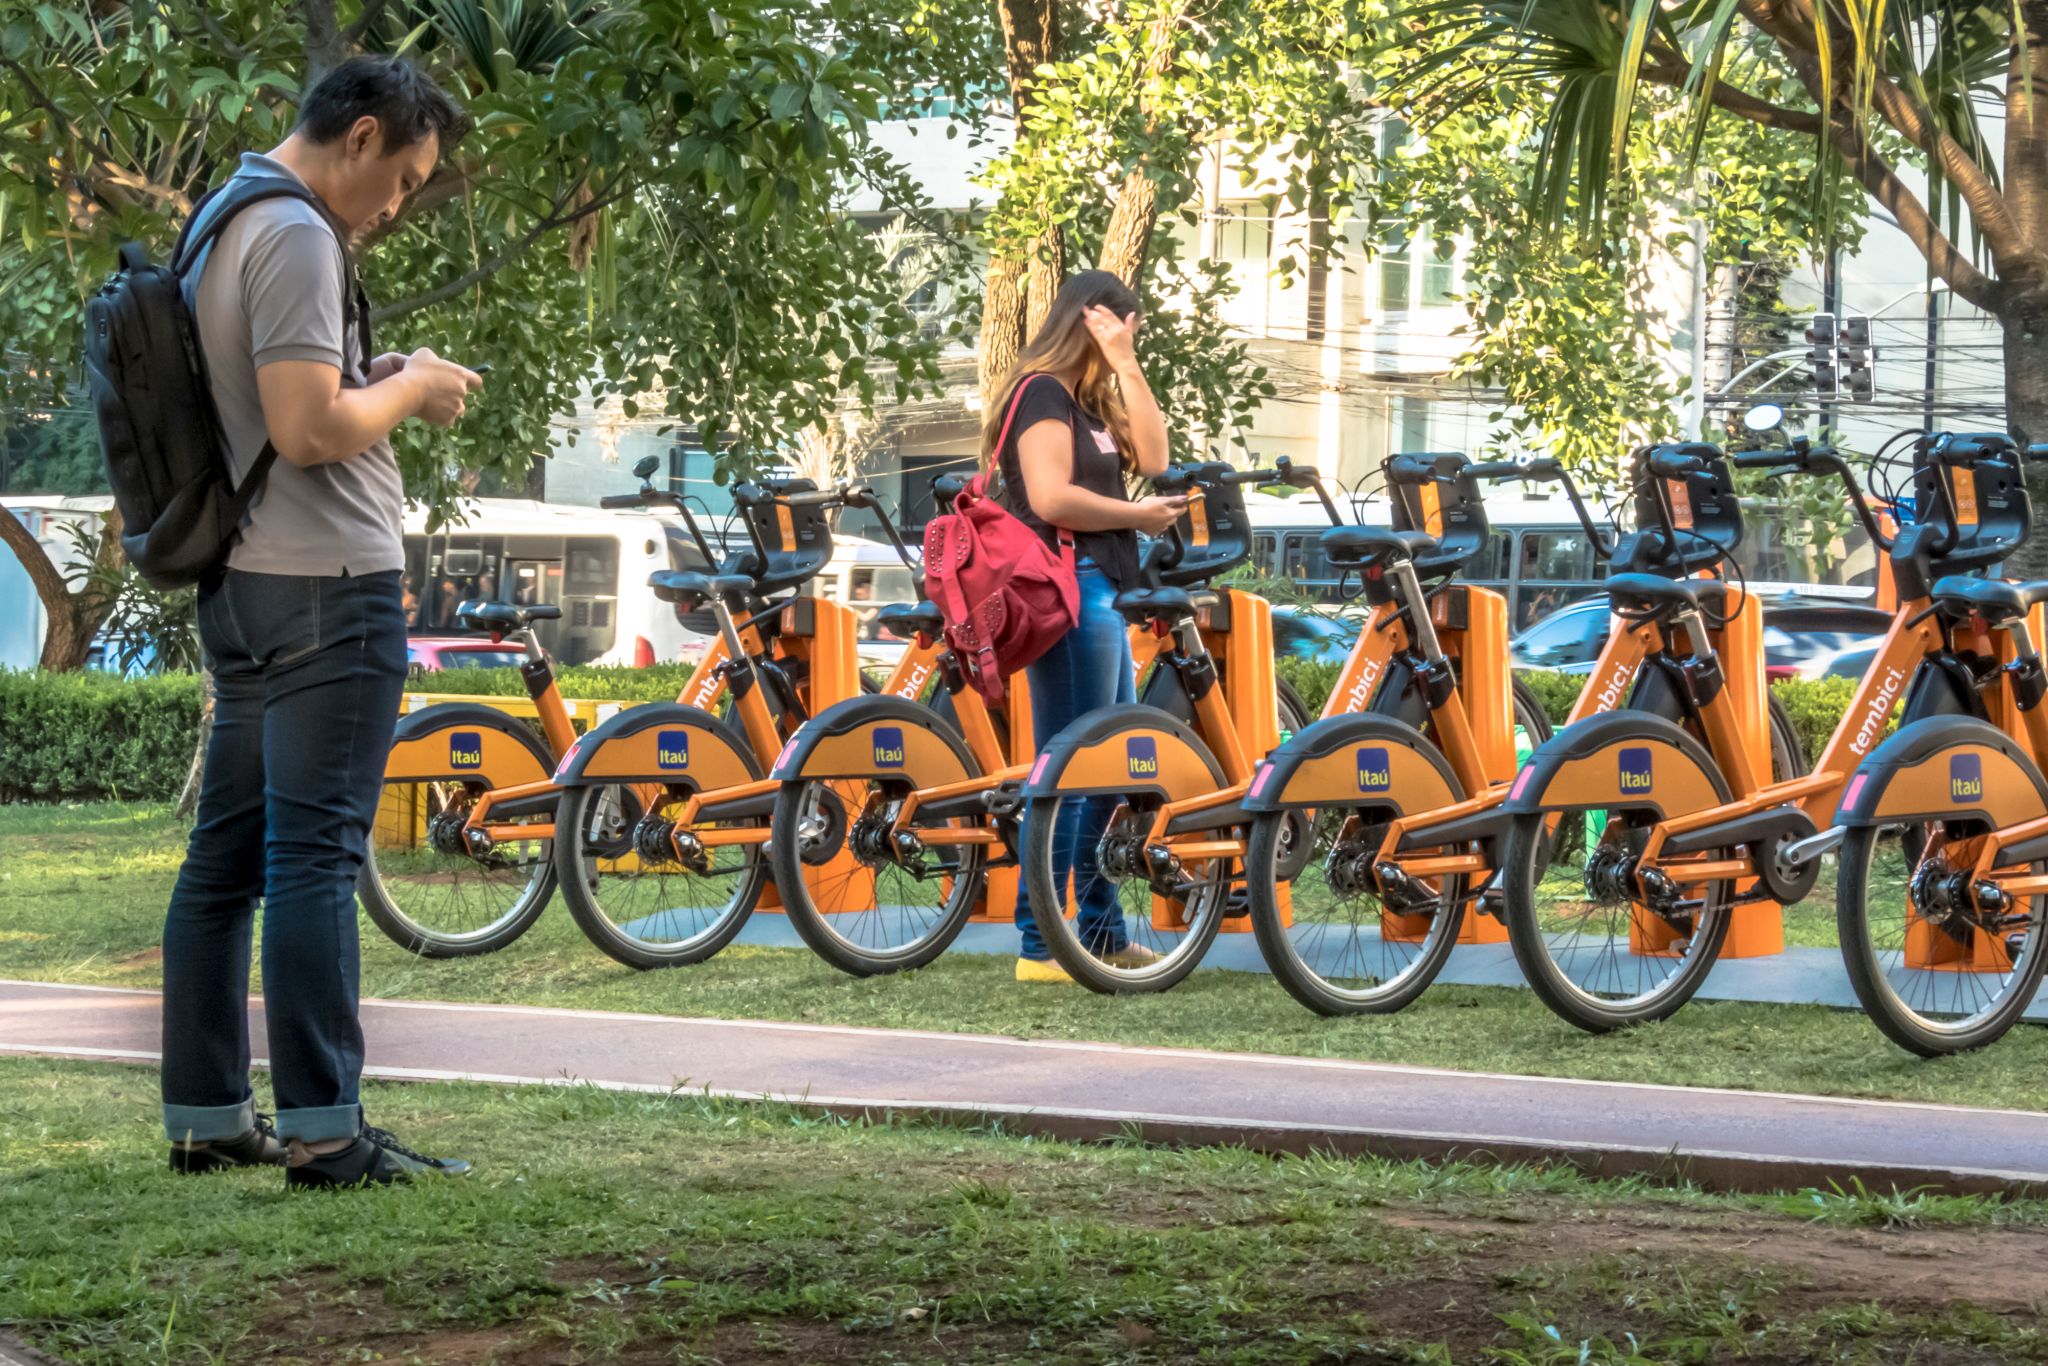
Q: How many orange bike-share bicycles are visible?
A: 7